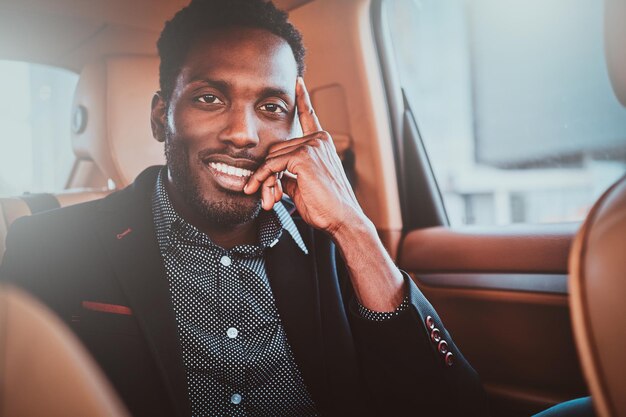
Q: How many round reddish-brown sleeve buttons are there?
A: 4